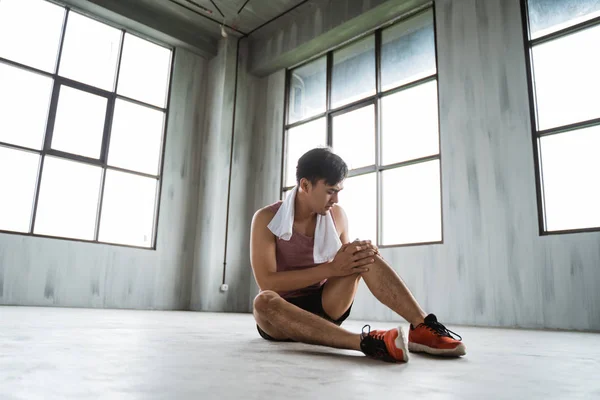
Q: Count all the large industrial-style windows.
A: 3